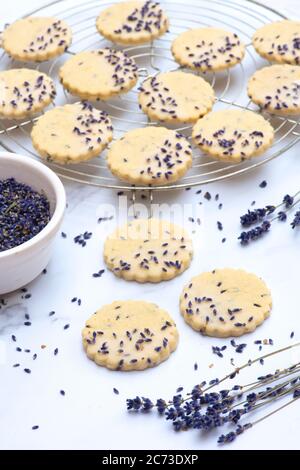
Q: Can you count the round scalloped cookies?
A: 14